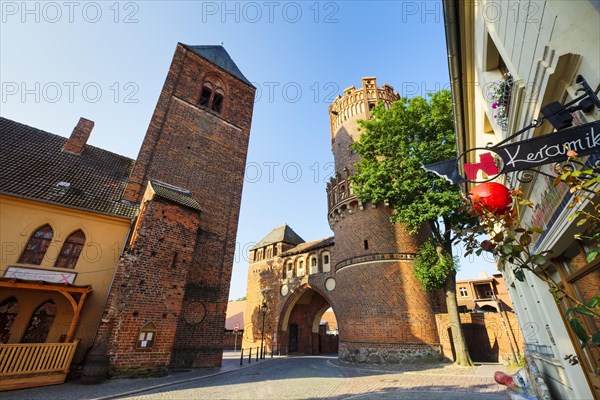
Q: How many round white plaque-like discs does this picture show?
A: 2